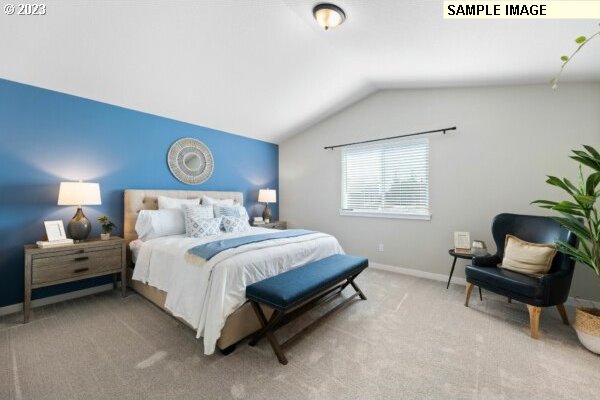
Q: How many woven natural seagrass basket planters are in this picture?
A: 1